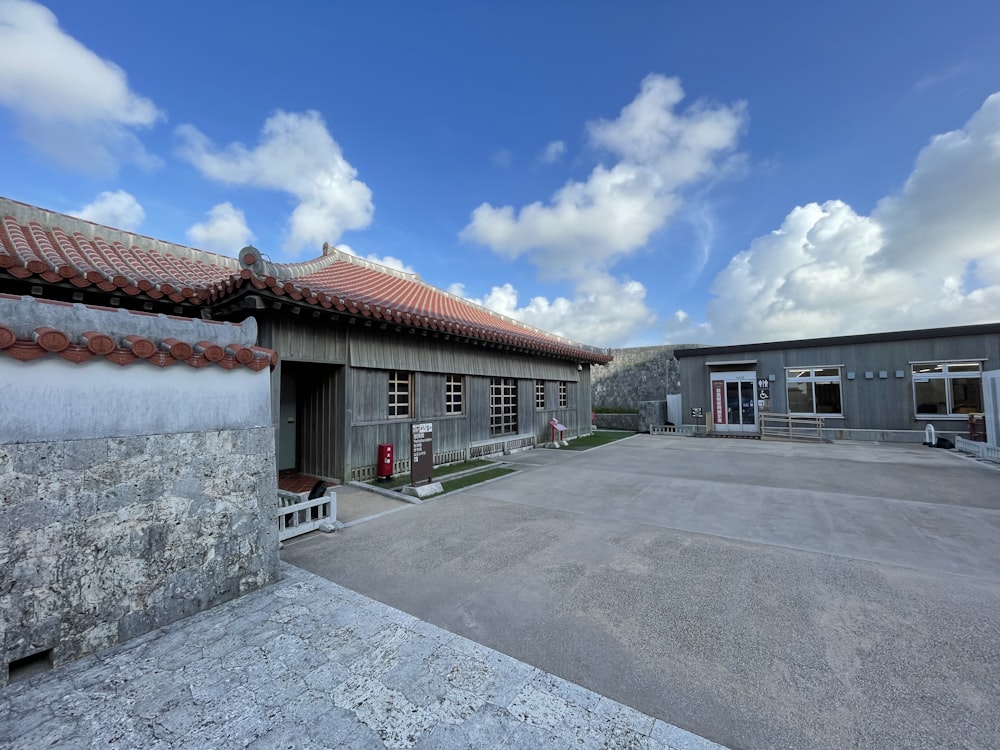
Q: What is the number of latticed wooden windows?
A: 5